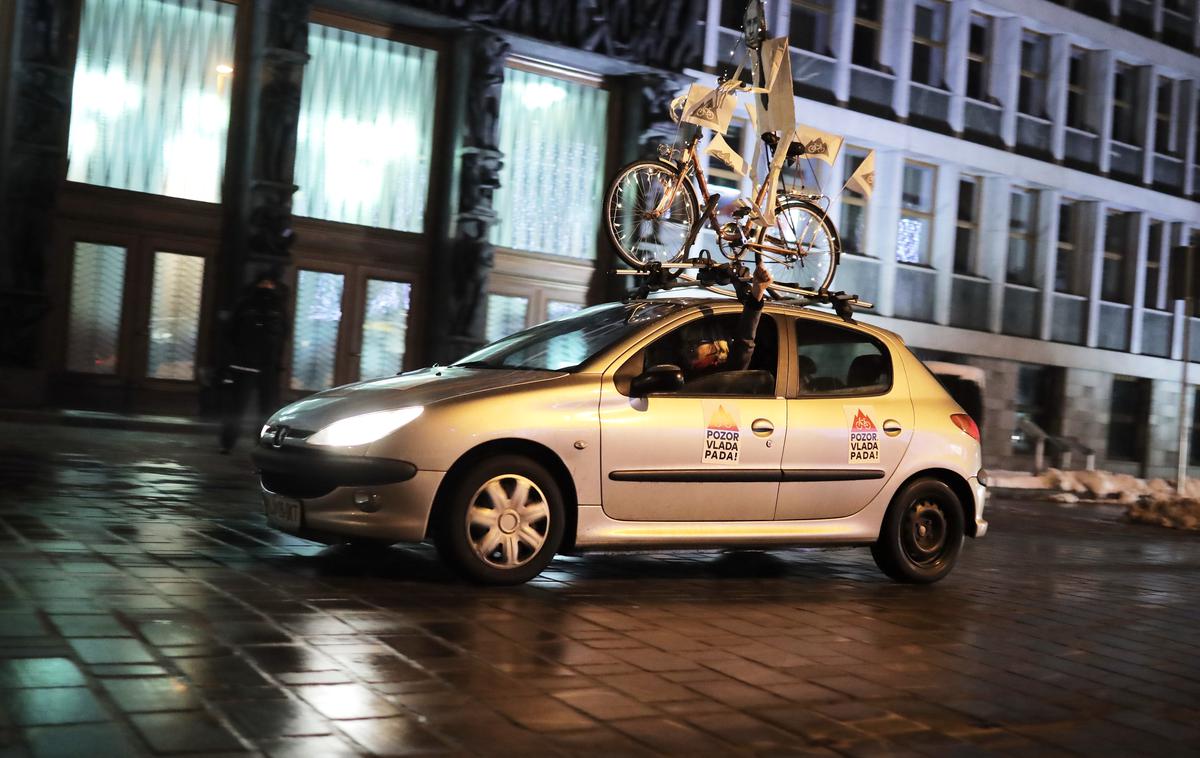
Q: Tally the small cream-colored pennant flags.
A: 4